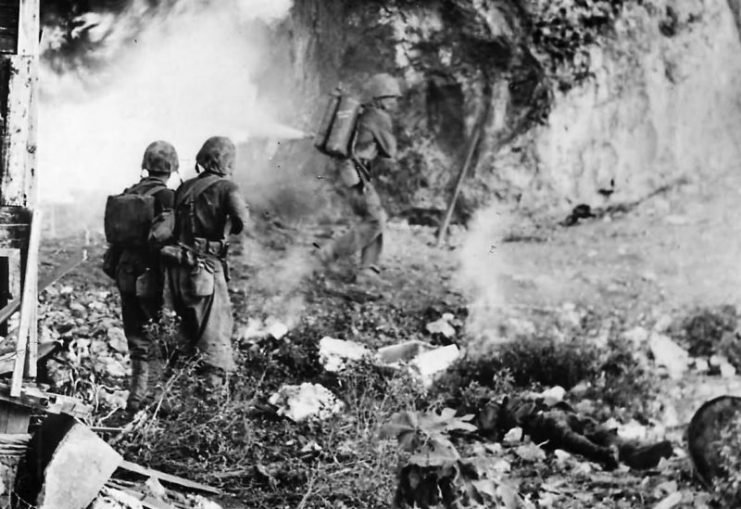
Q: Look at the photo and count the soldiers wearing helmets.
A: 3